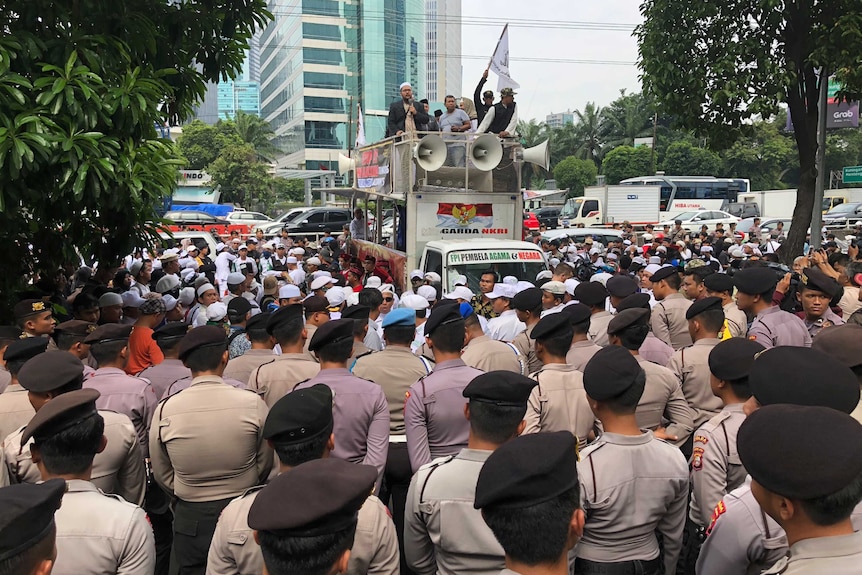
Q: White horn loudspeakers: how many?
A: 4